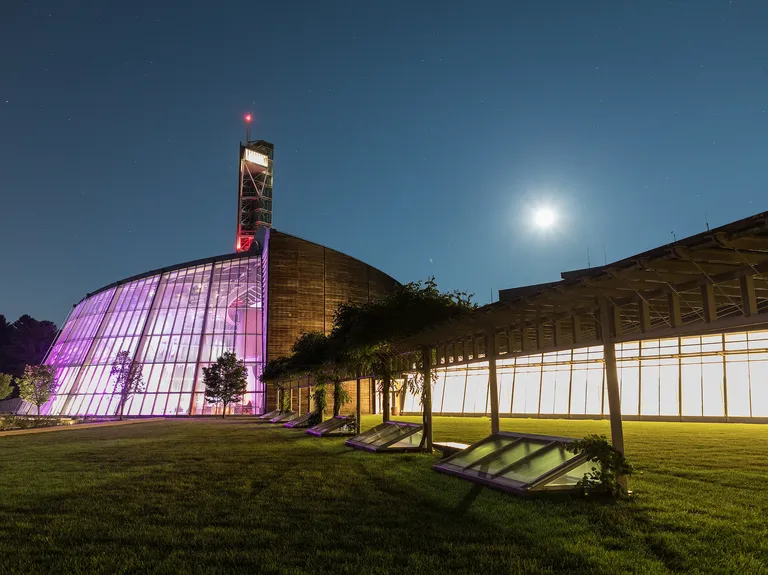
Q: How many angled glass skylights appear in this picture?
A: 6